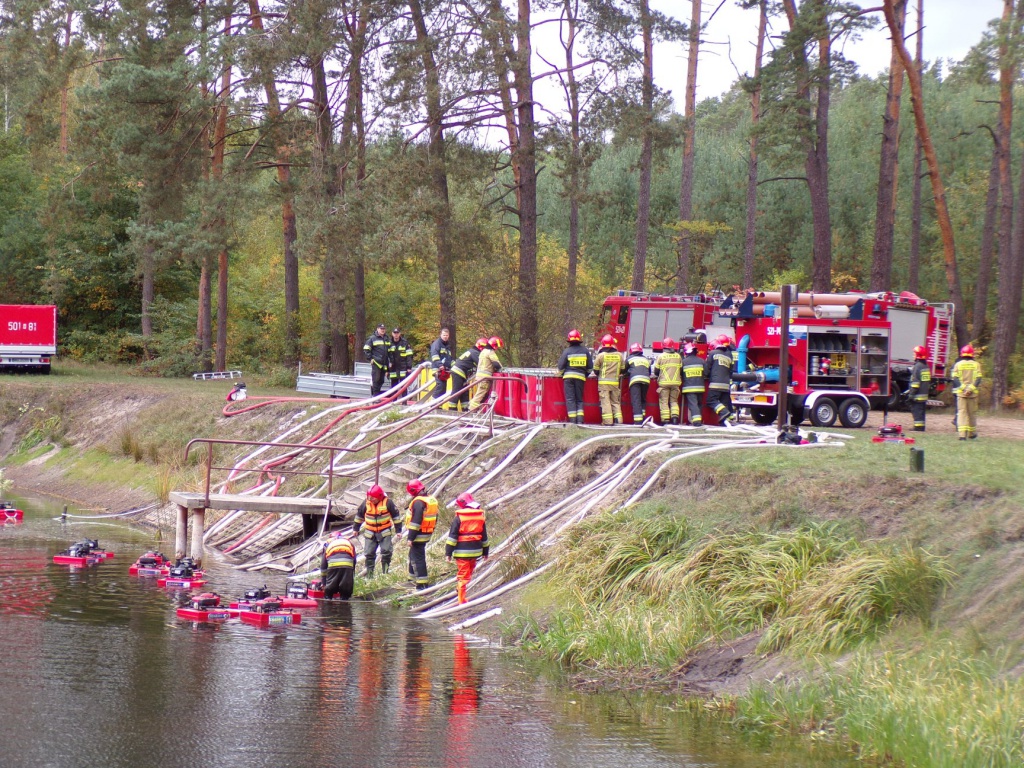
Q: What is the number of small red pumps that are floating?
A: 11